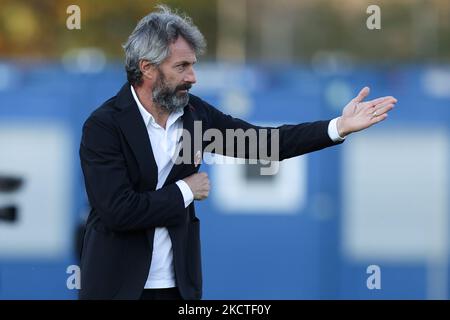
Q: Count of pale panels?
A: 3